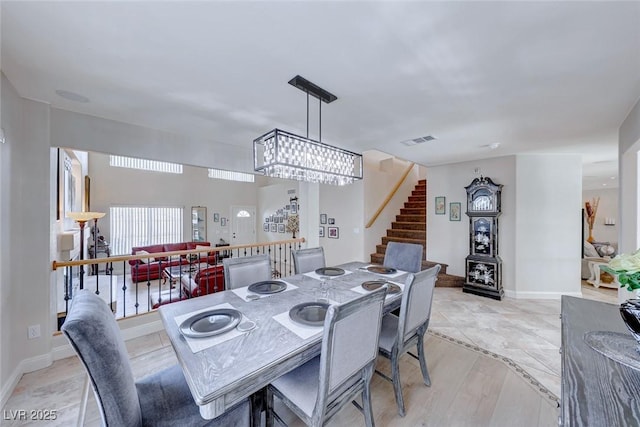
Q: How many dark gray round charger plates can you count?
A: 6